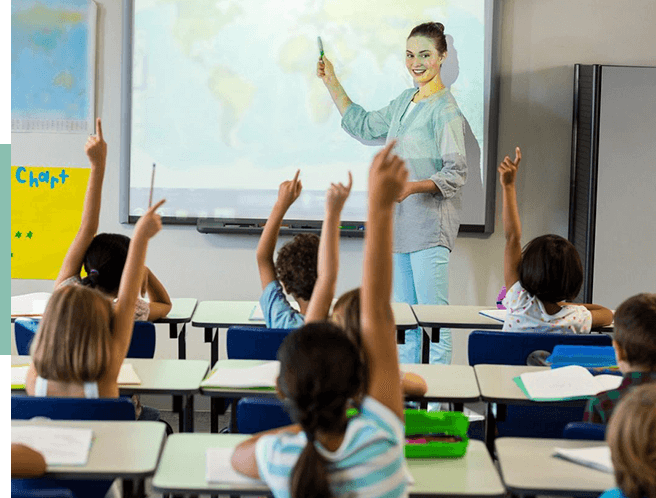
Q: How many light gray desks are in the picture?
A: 9